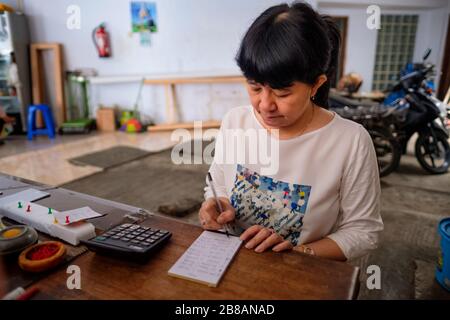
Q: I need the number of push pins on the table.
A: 5